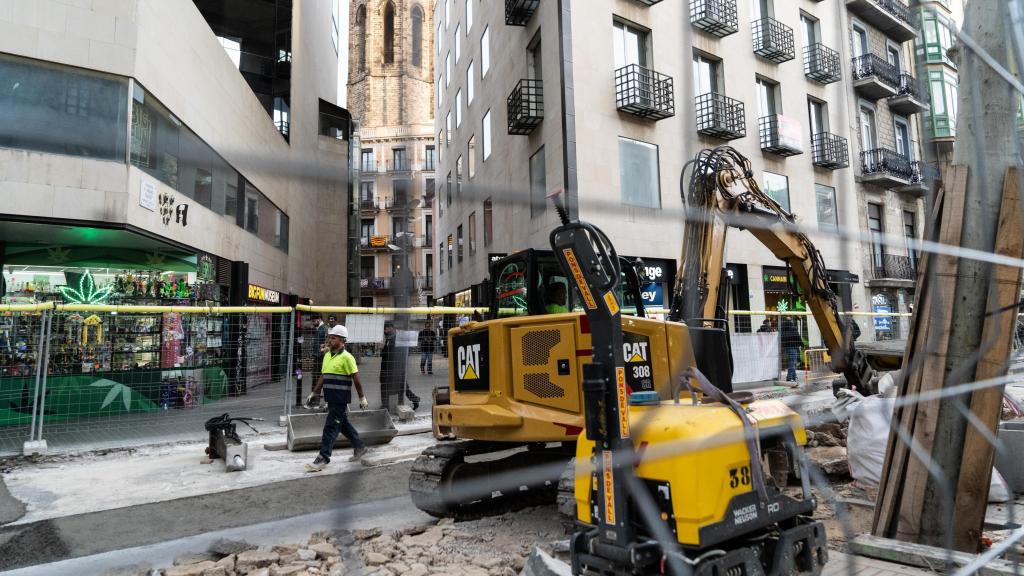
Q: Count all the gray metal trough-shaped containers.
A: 1